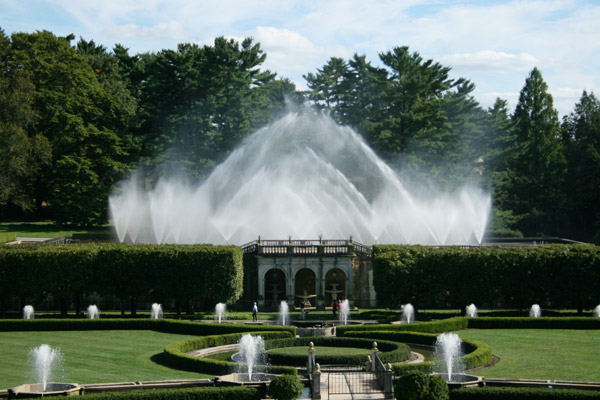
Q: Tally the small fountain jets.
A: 13